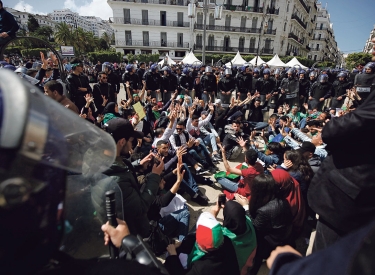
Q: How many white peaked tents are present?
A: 6